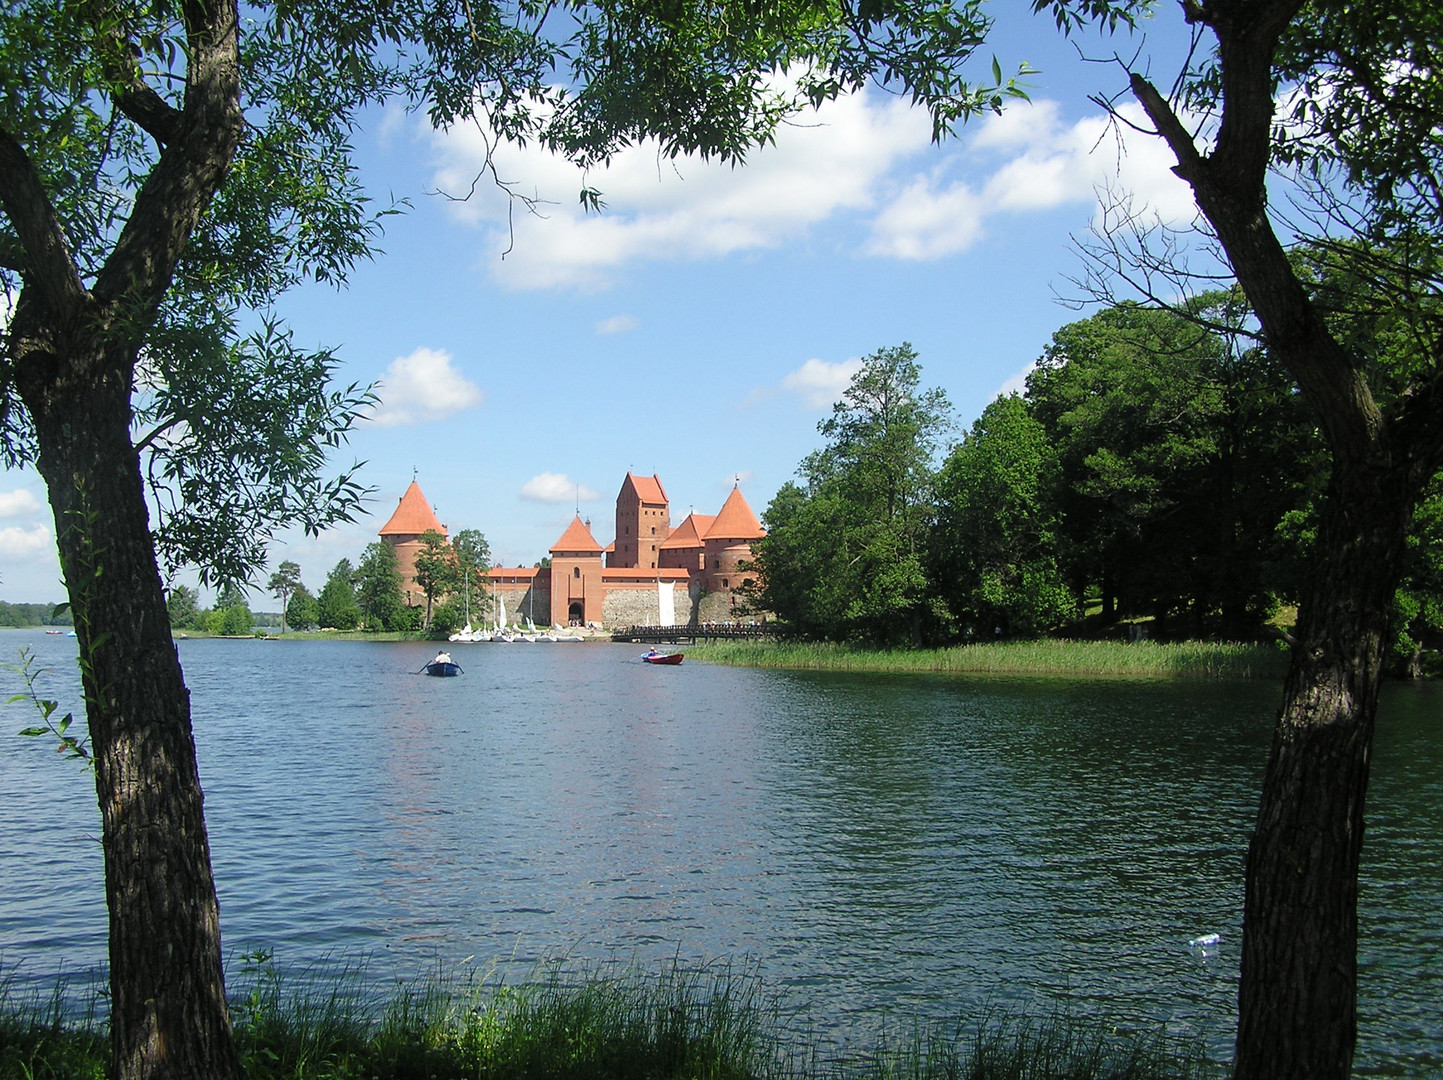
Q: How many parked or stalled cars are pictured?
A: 0